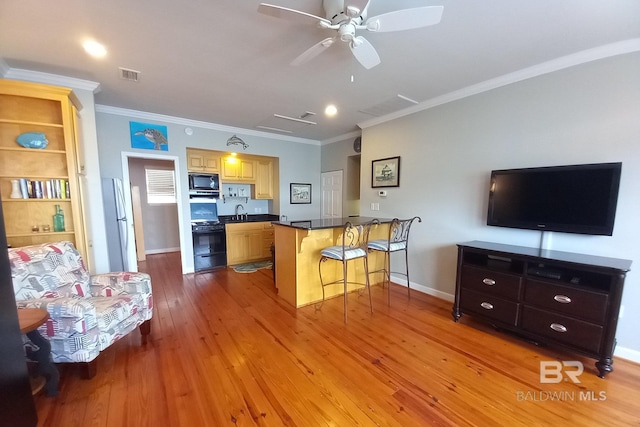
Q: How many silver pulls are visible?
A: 4